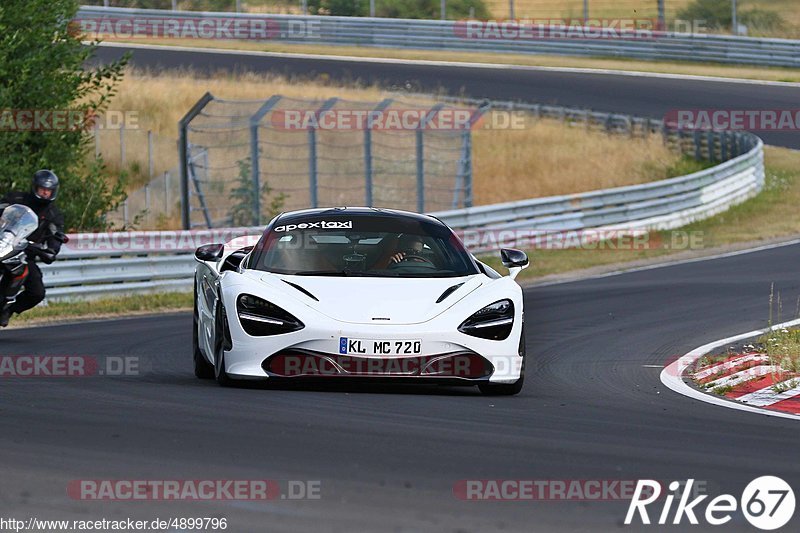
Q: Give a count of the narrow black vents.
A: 2